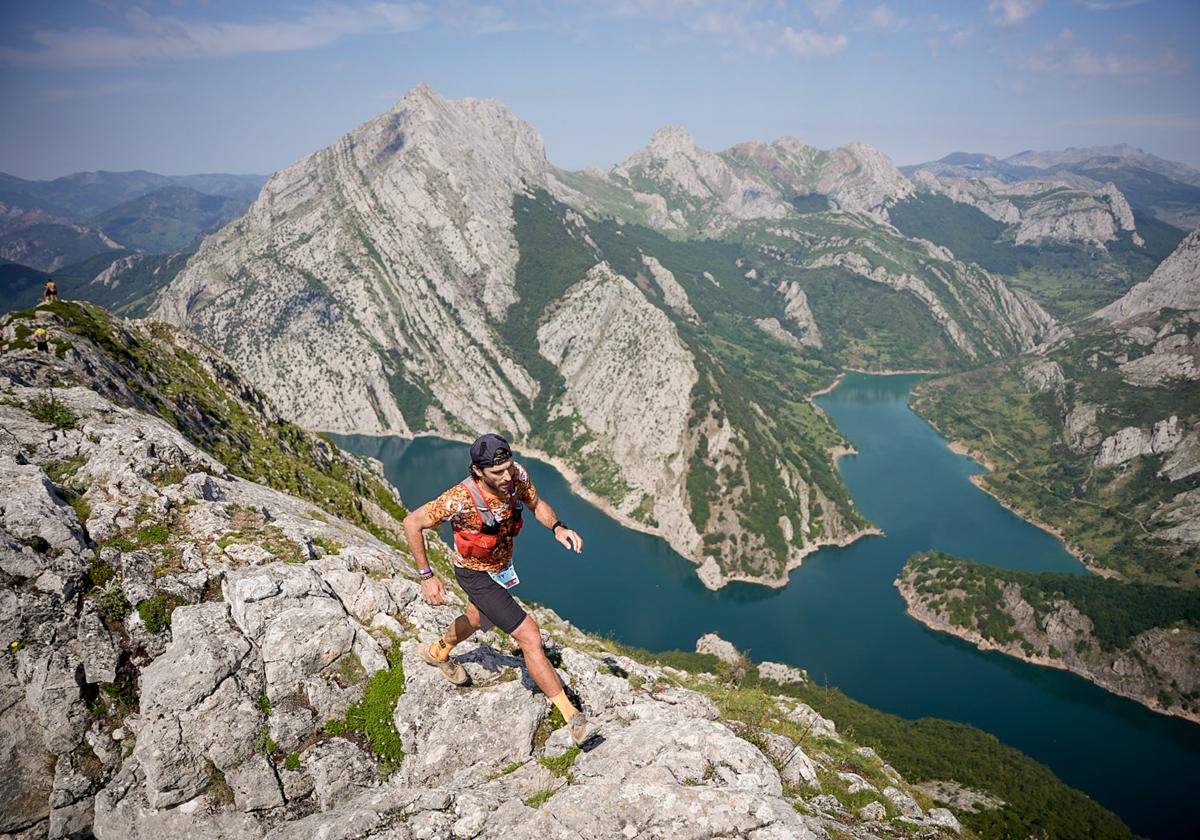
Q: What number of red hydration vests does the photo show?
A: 1